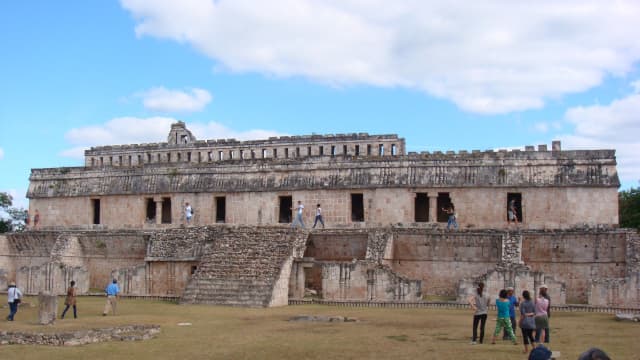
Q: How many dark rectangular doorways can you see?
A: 9